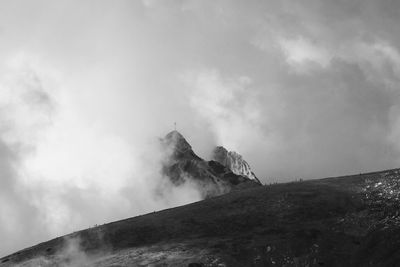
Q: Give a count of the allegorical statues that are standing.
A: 0